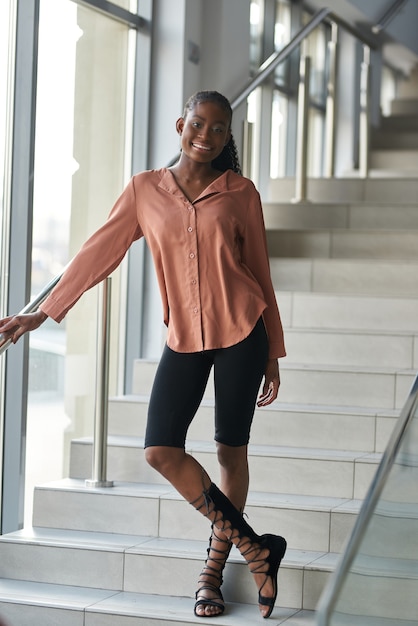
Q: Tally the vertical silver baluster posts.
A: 5